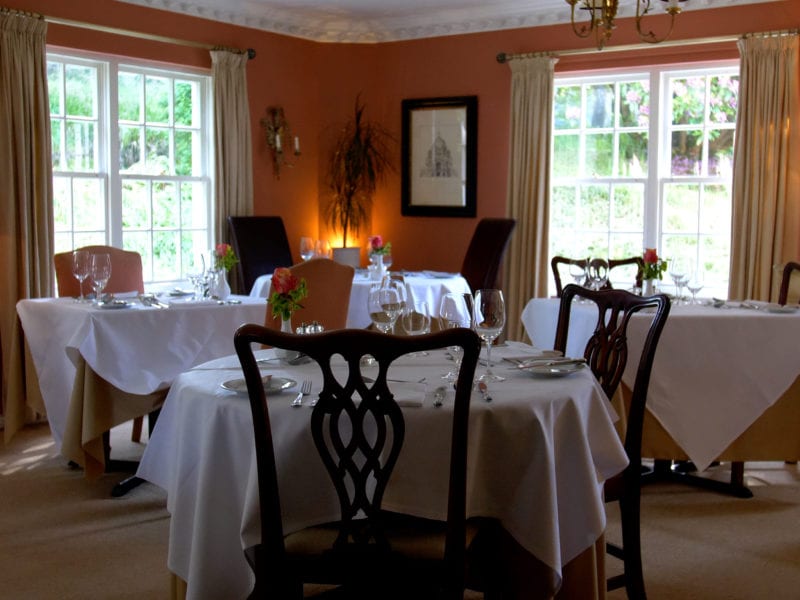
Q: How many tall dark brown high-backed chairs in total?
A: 2